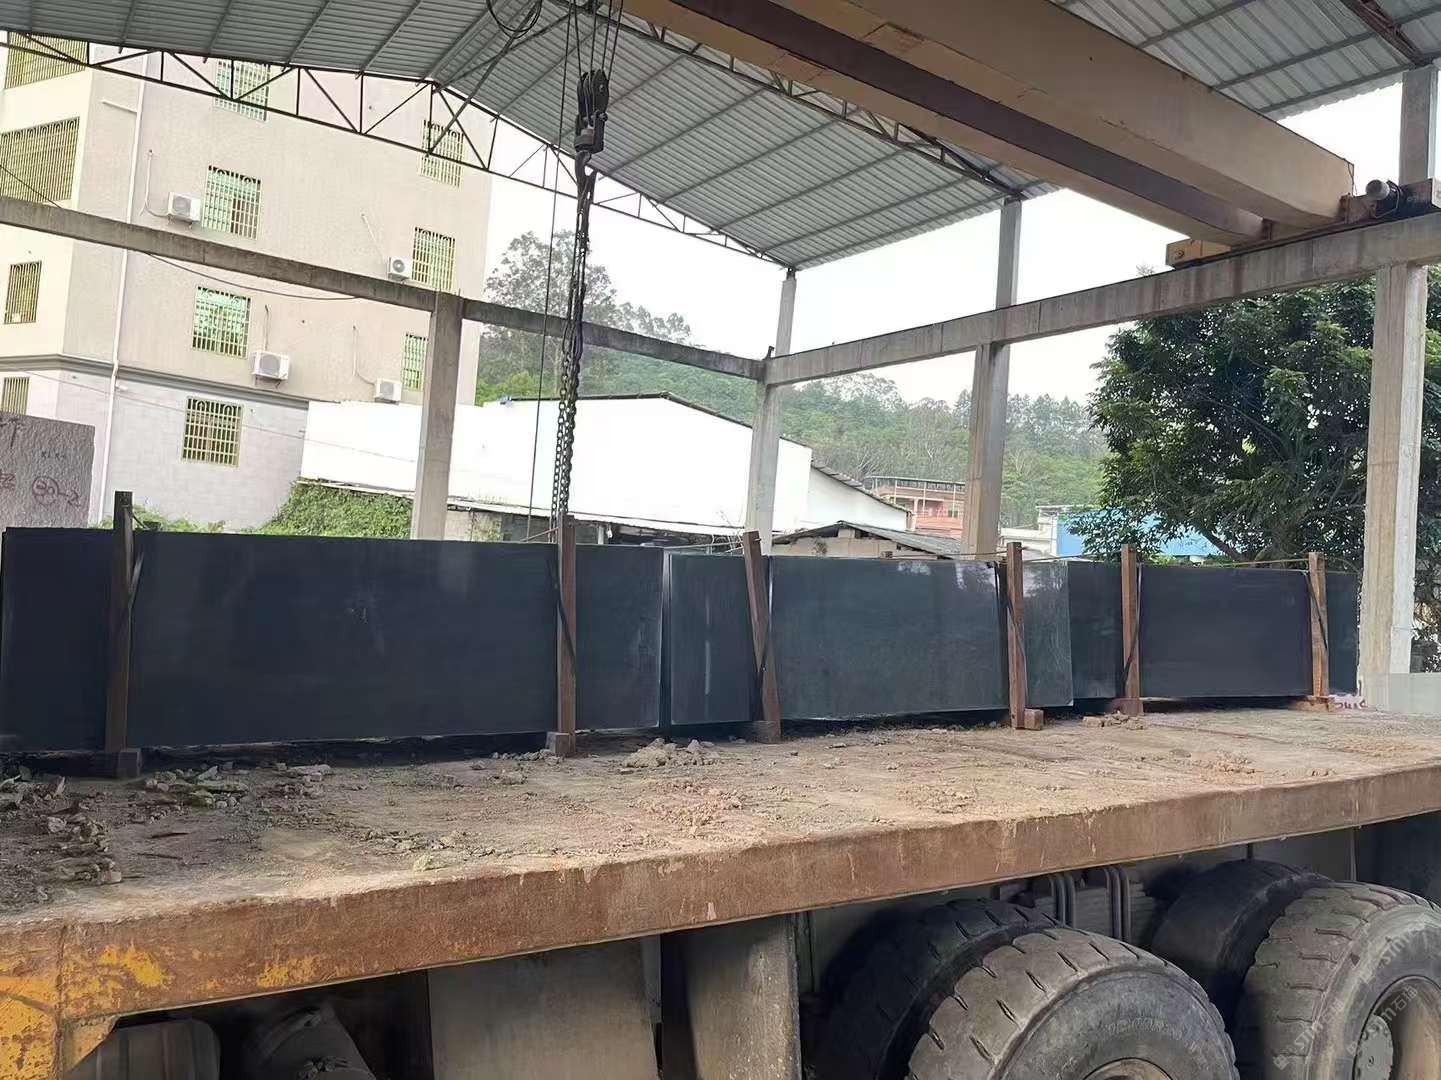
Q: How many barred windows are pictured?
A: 11